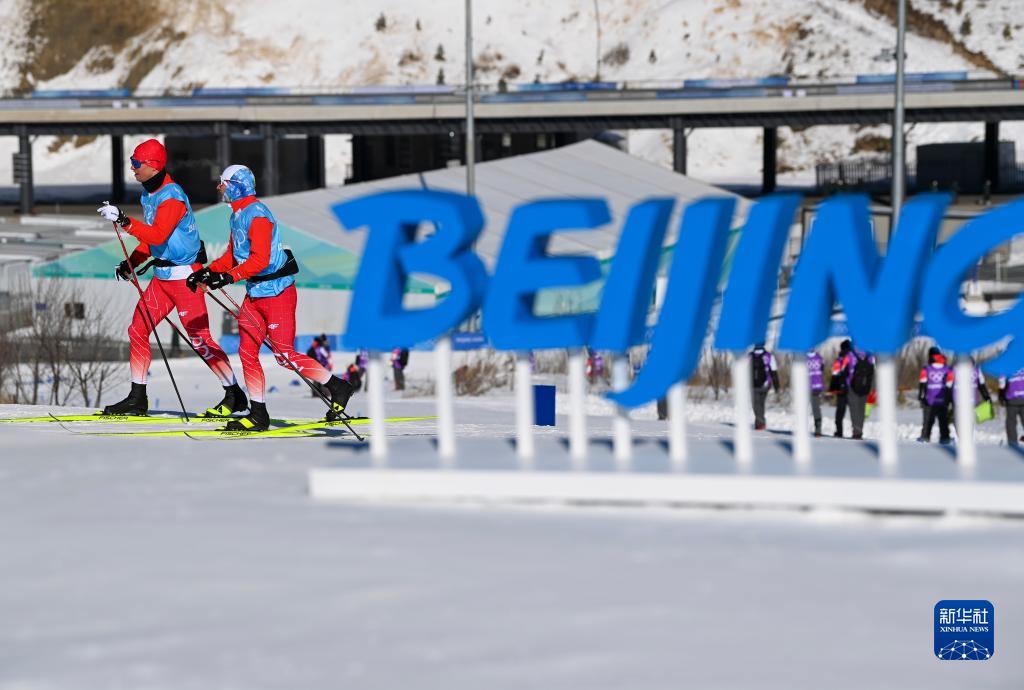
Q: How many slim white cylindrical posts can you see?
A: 10